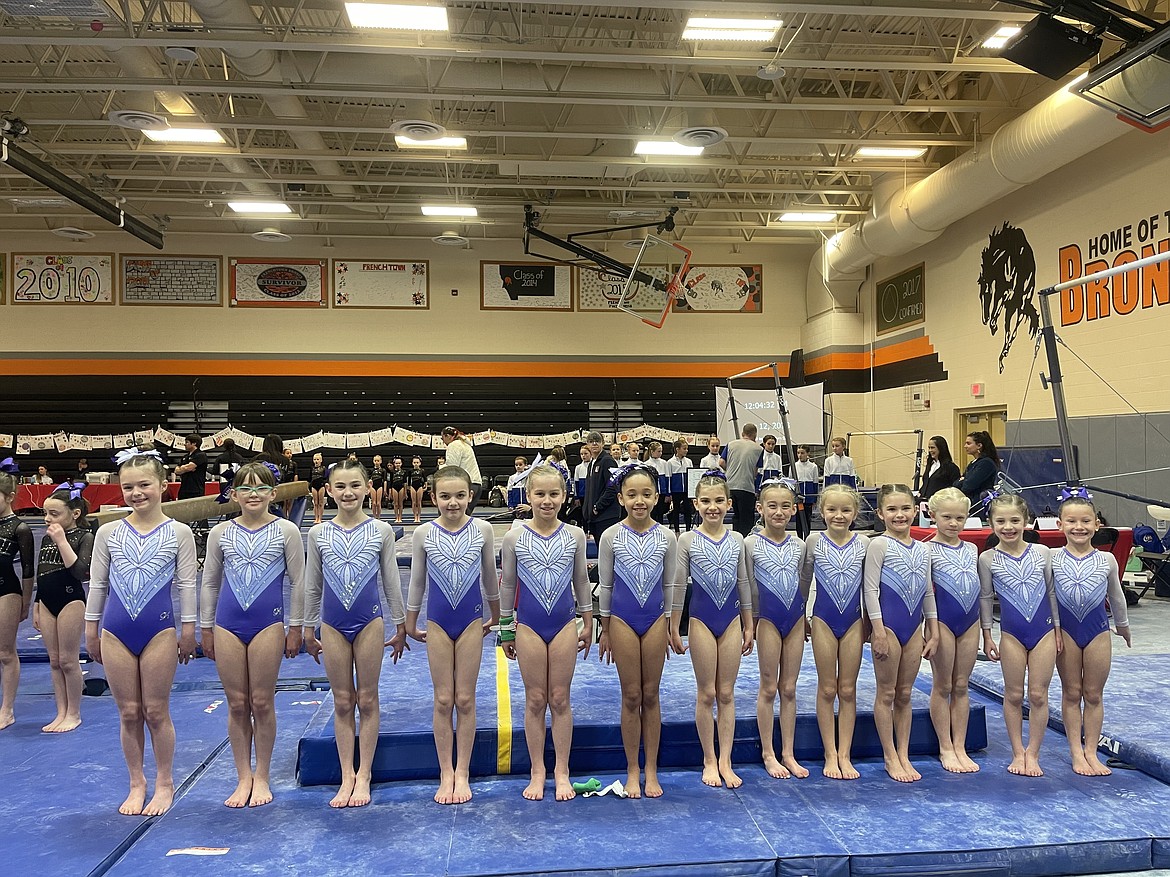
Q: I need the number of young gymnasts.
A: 13